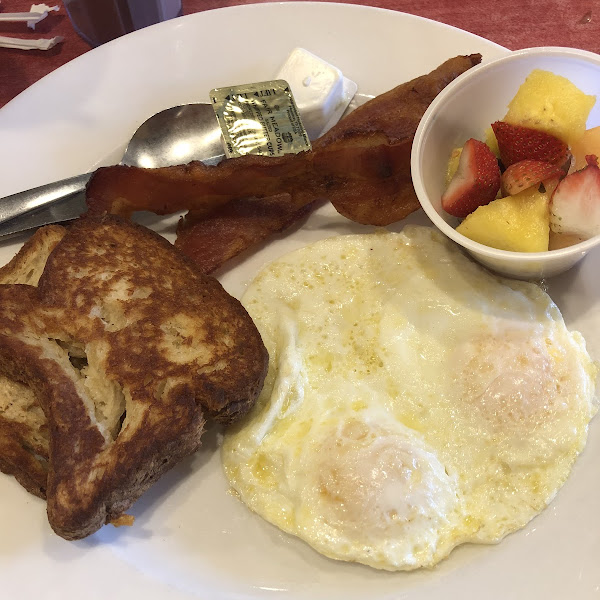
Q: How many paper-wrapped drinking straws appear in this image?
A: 2